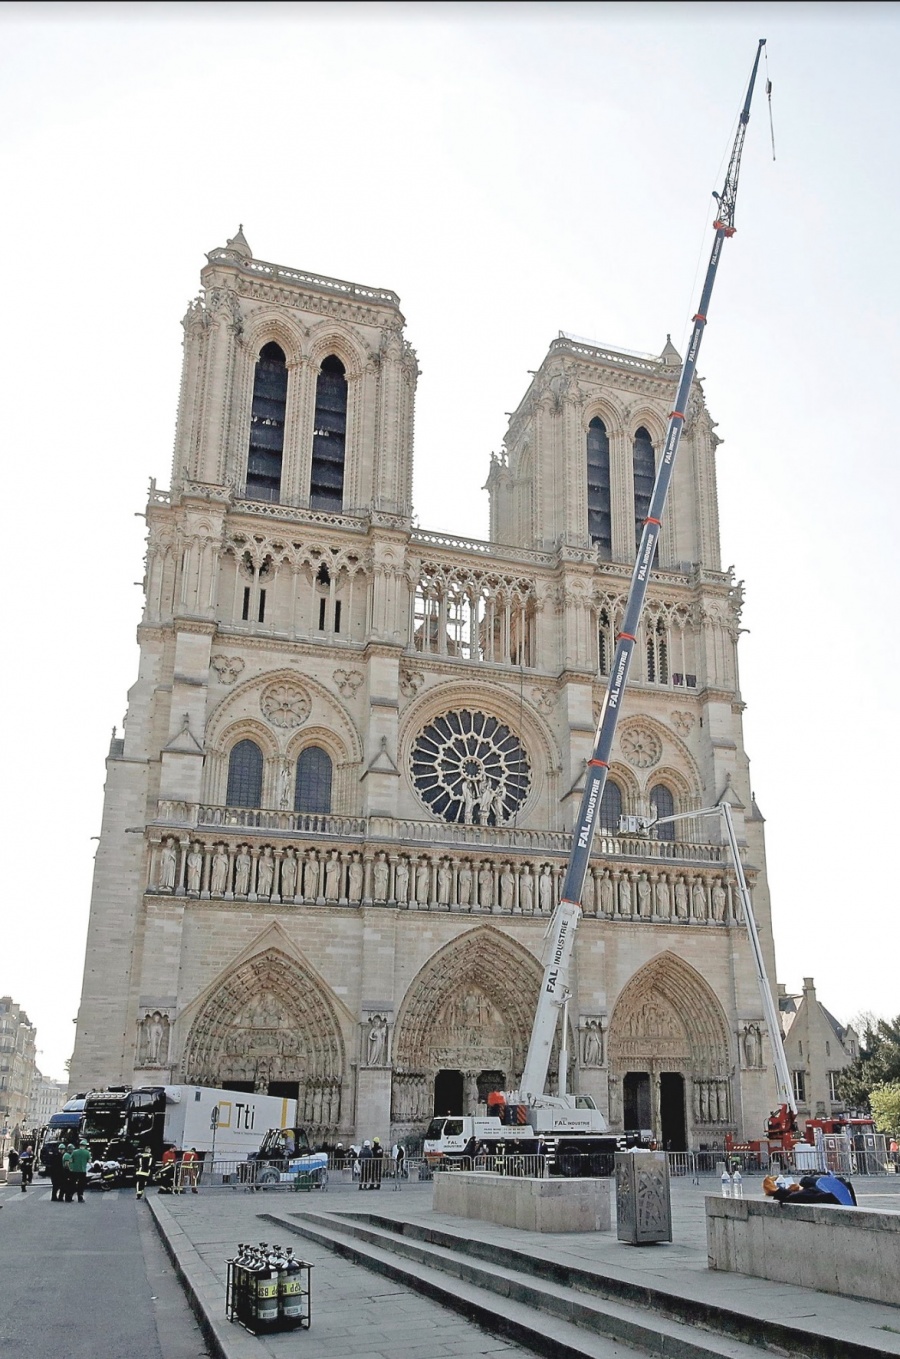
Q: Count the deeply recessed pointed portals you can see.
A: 3